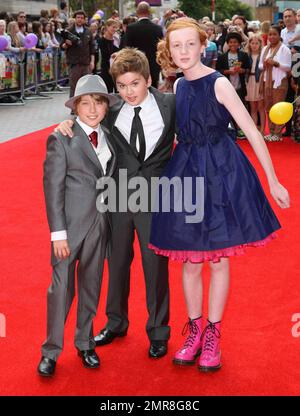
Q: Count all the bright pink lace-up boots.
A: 2